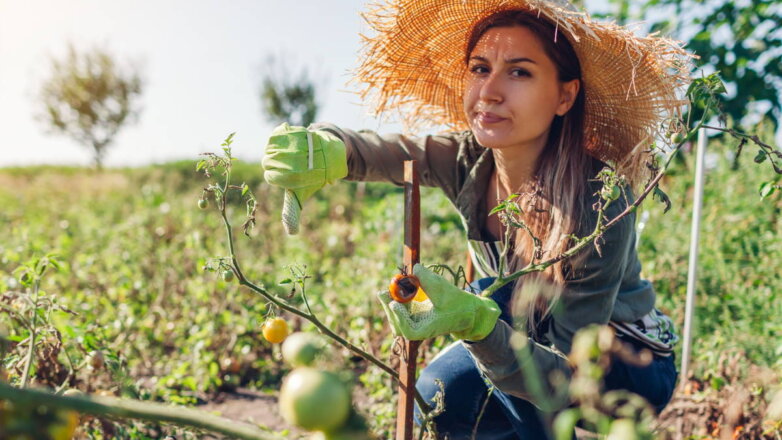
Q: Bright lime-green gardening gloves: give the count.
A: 2